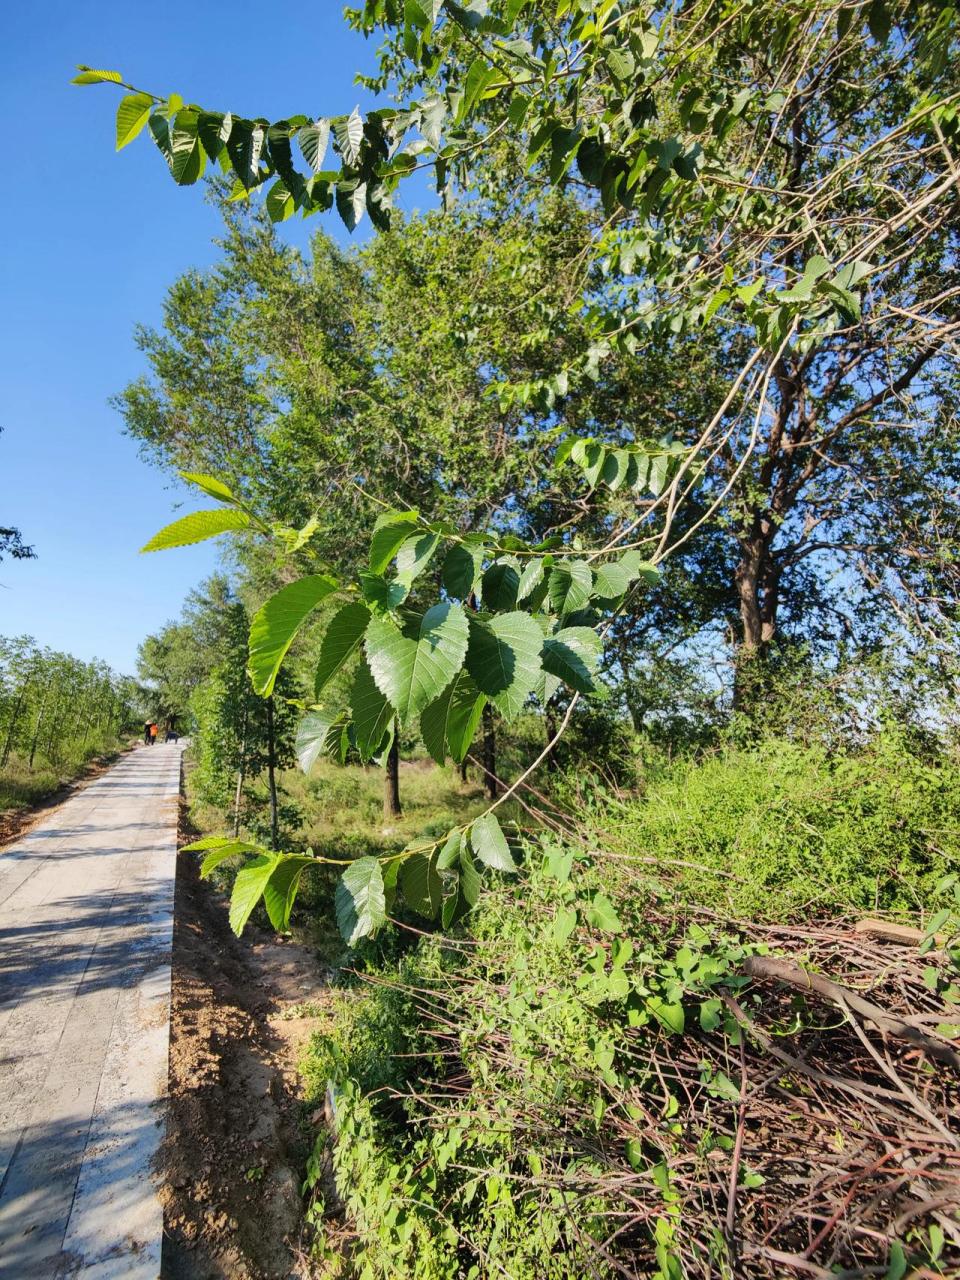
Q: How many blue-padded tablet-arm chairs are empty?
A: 0